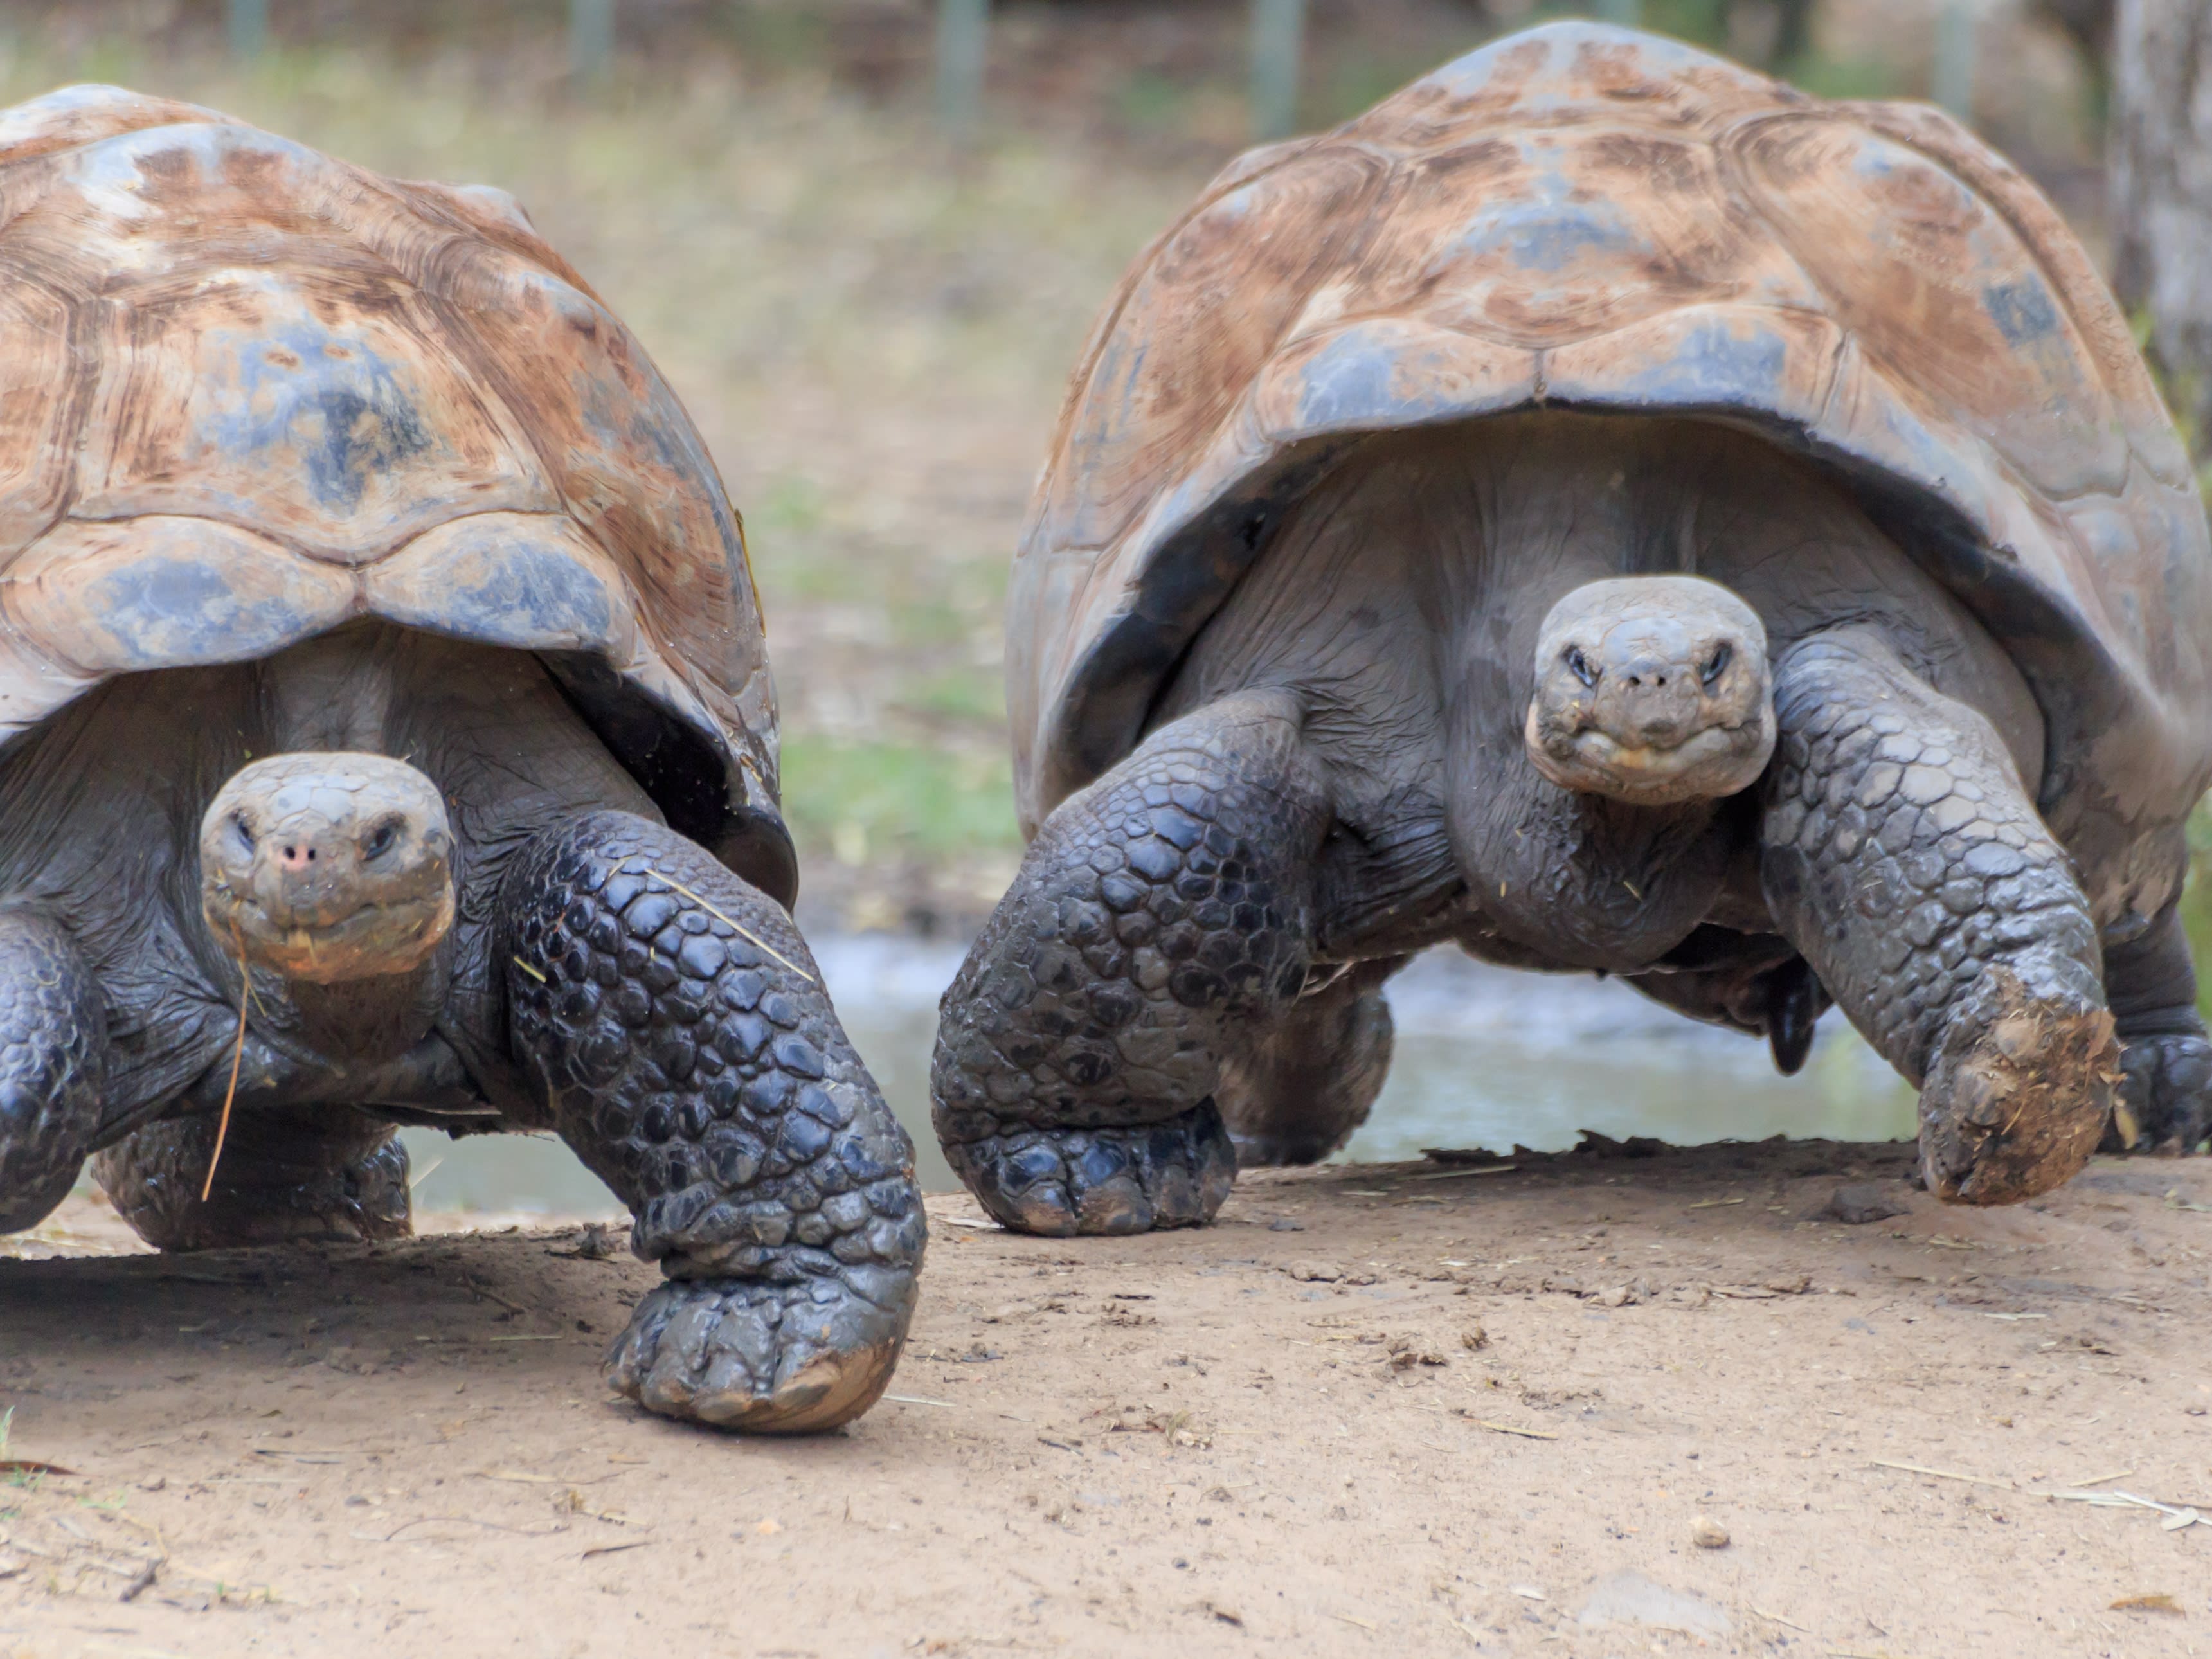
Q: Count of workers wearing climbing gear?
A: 0